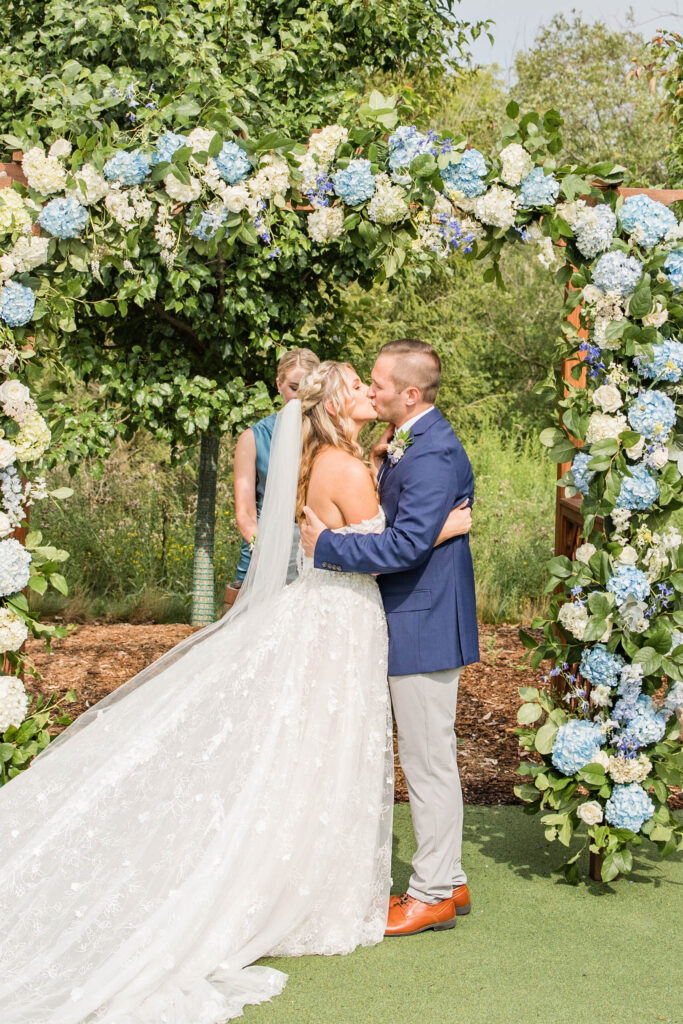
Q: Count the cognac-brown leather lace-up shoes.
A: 2